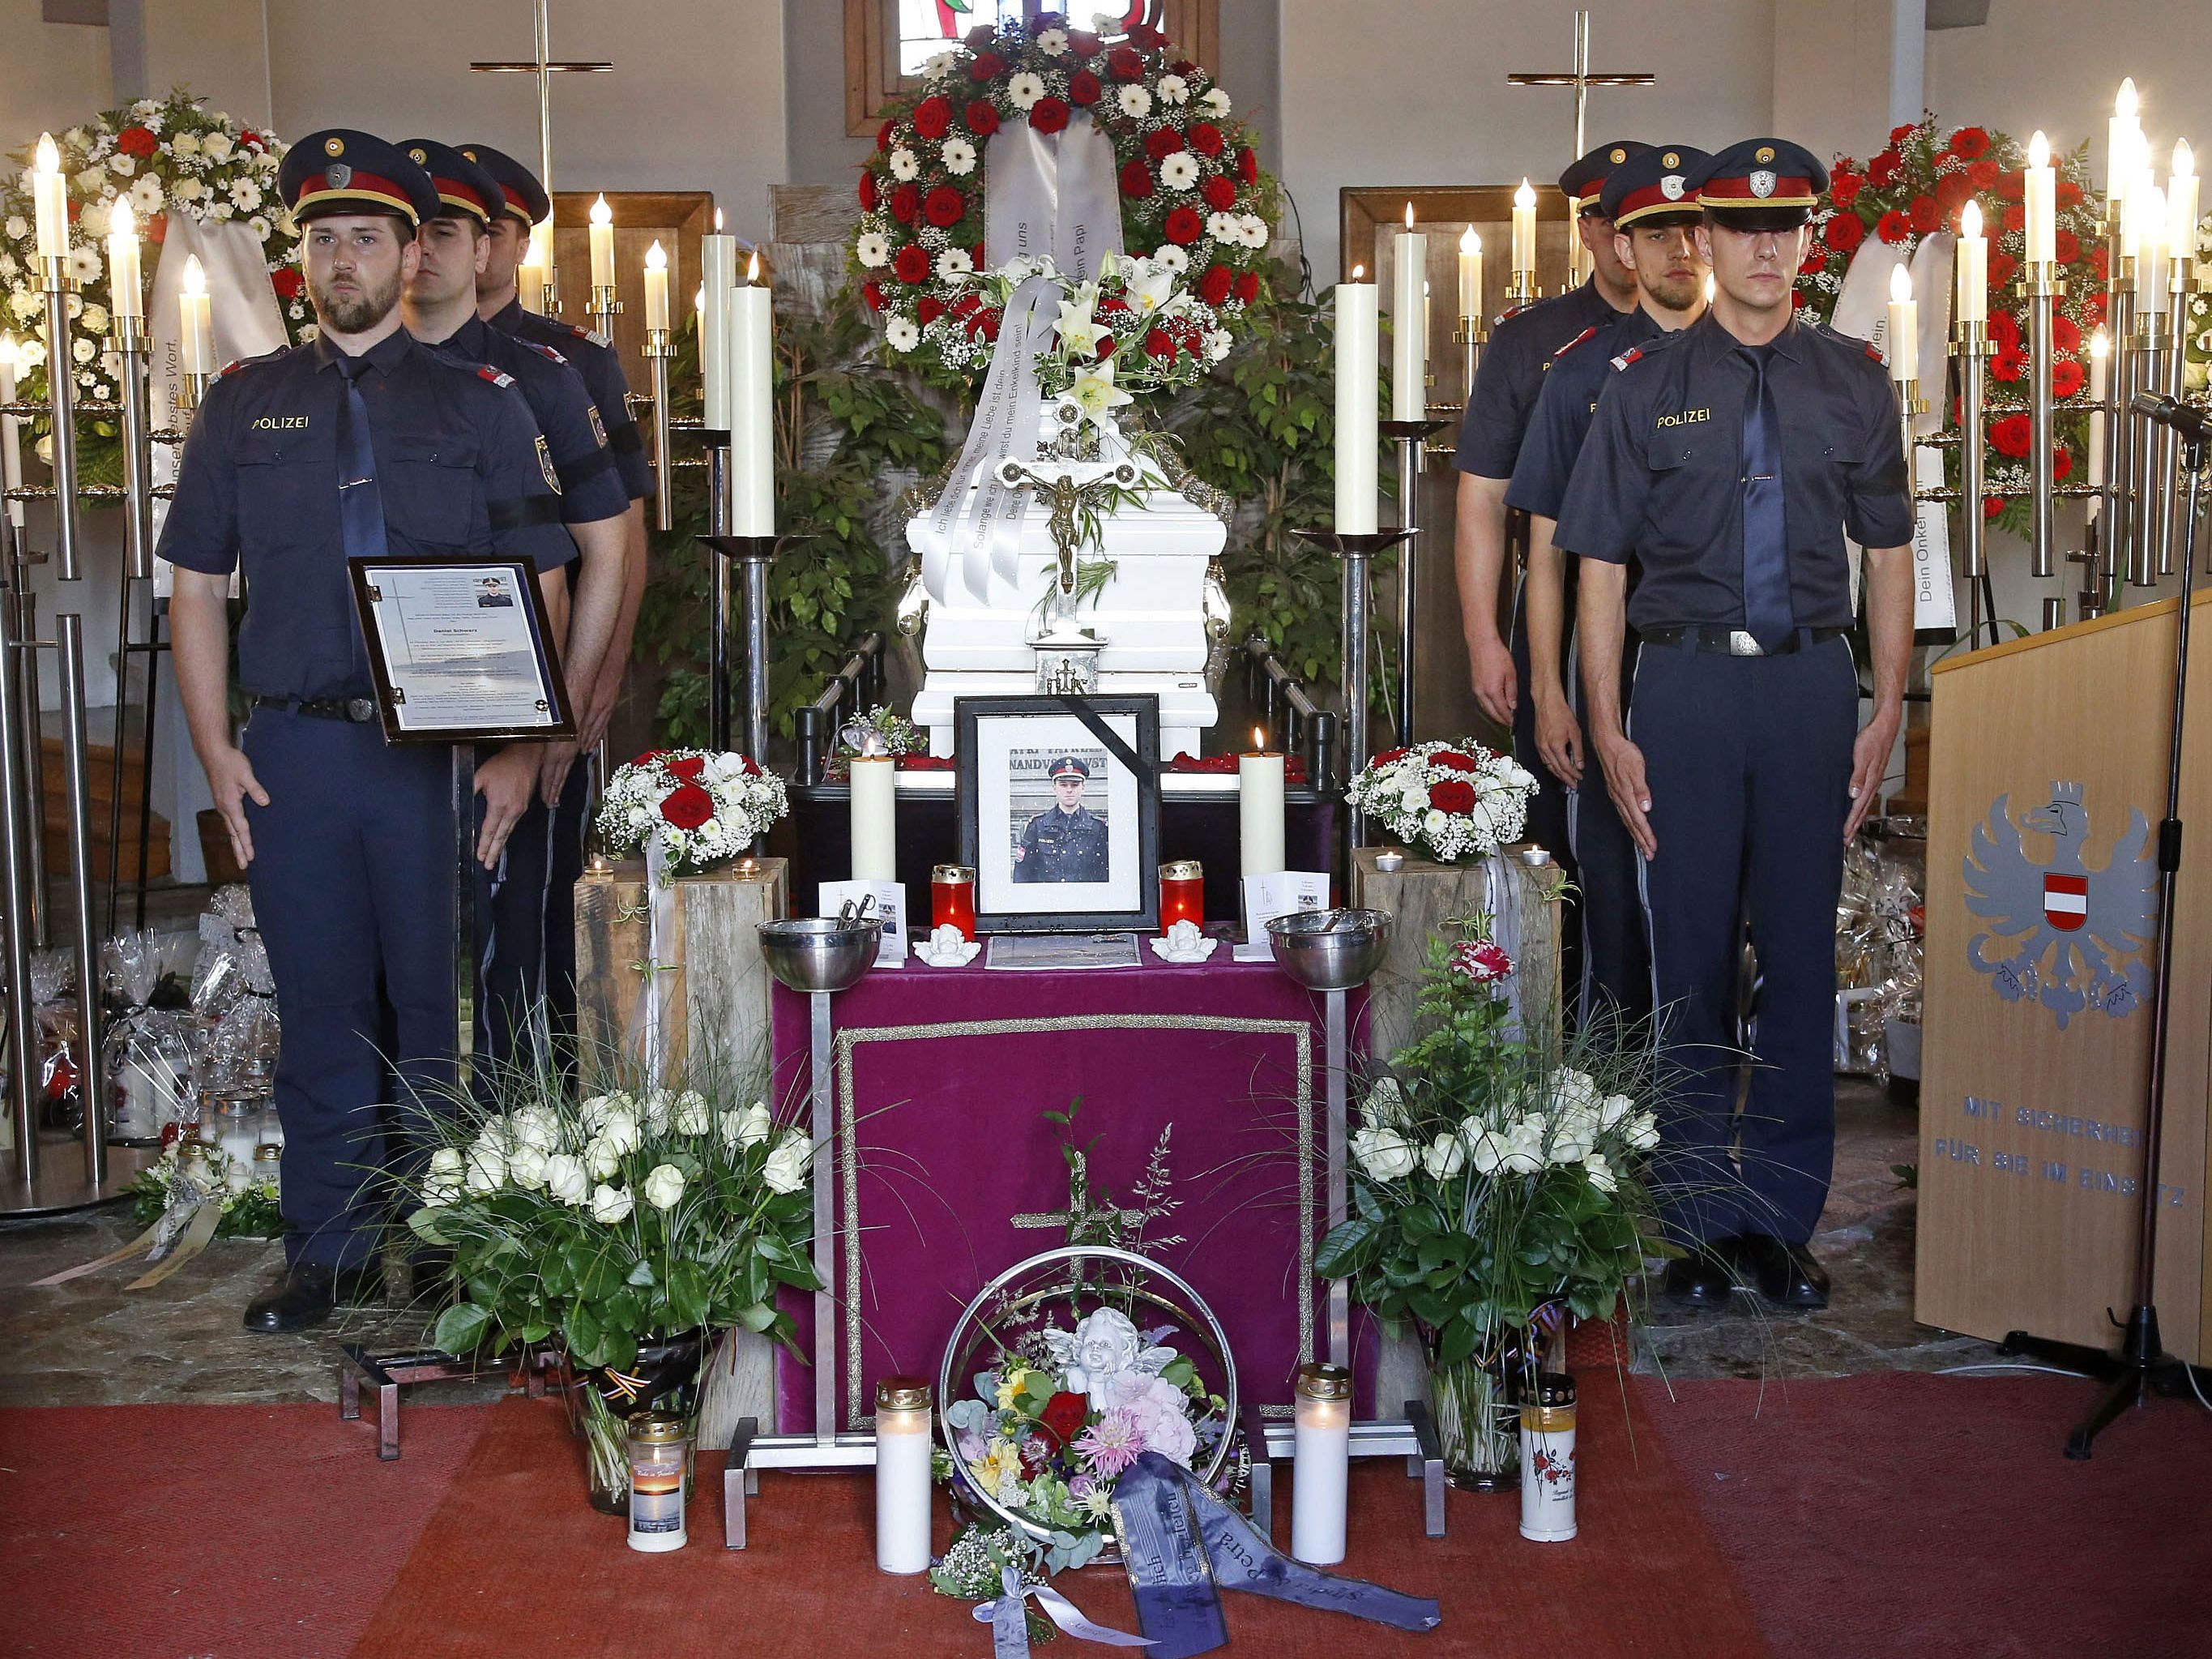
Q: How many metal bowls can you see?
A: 2